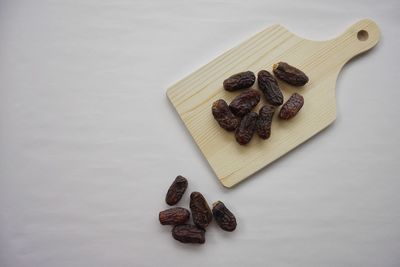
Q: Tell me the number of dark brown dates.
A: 13